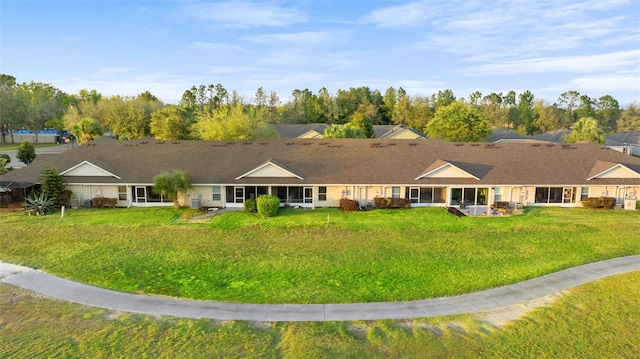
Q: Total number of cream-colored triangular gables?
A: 4